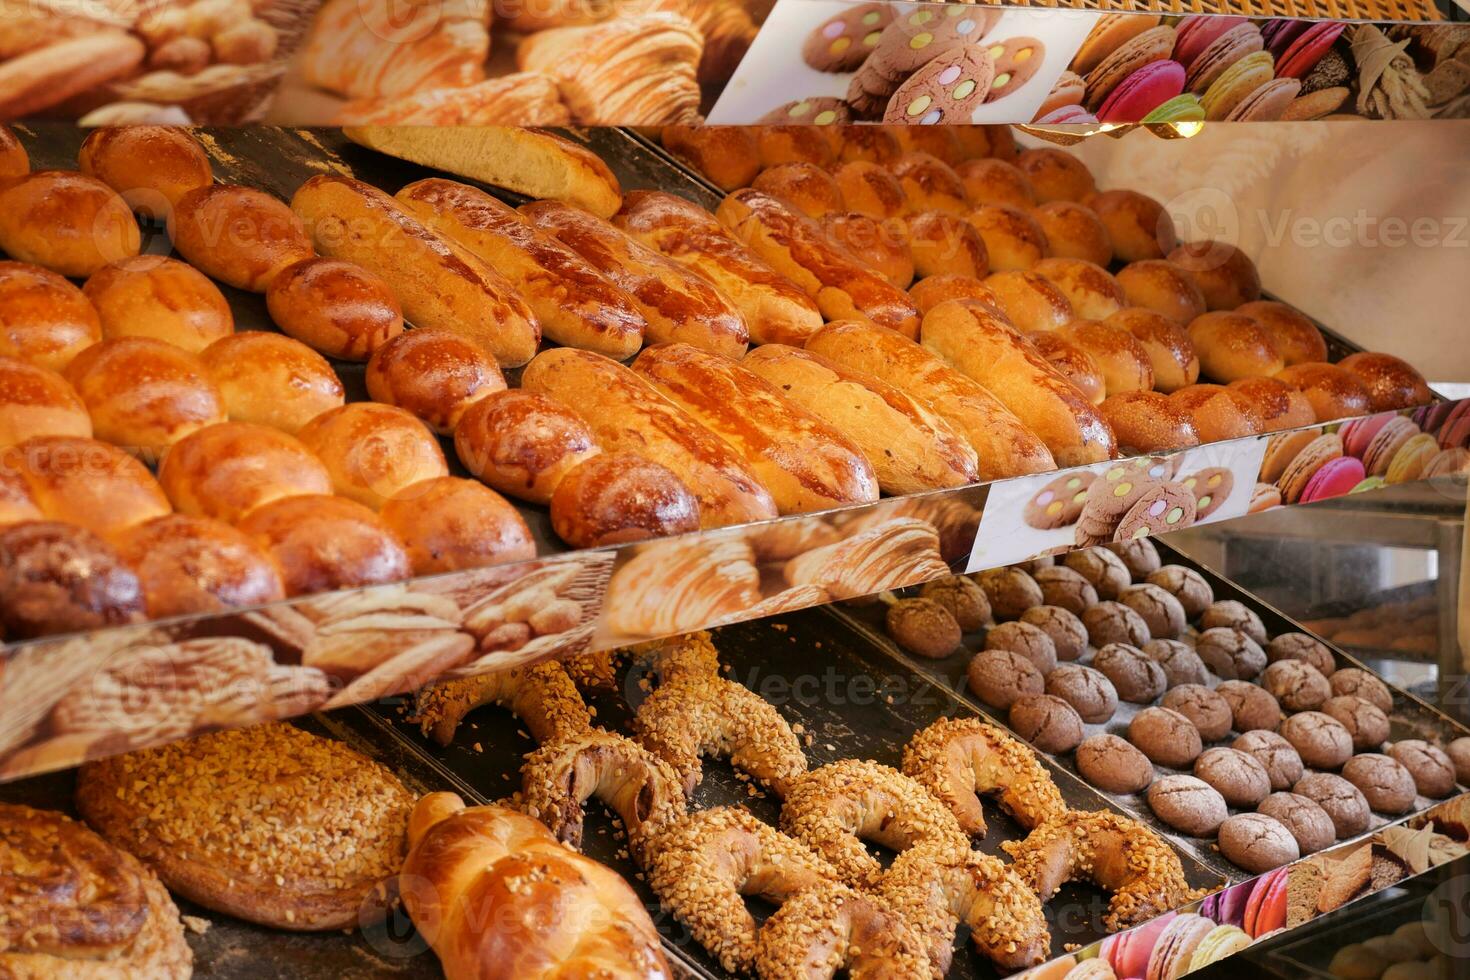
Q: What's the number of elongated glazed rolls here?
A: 11